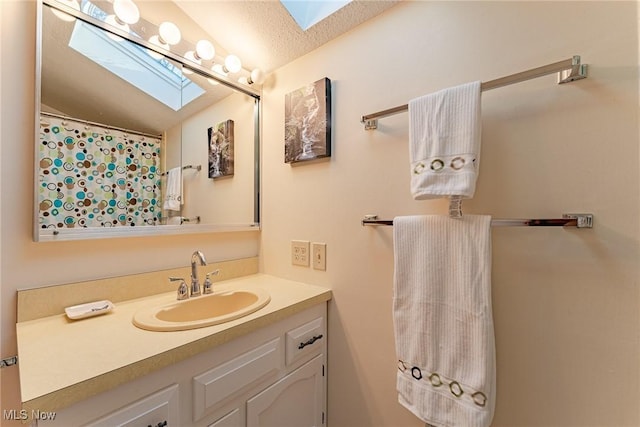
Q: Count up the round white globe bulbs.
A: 5